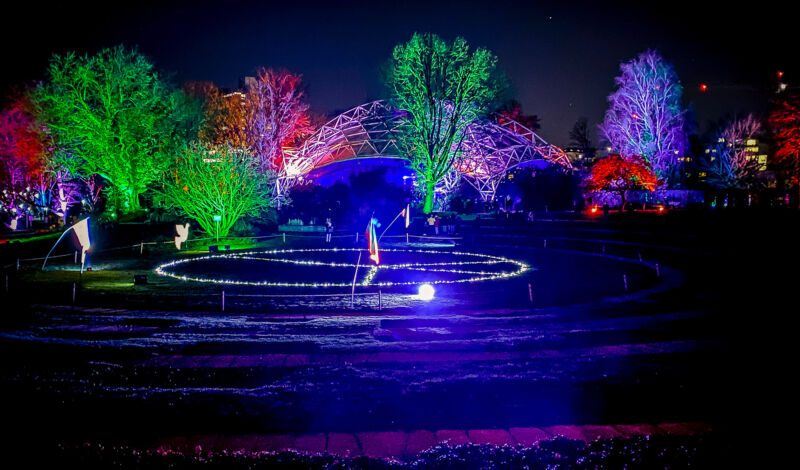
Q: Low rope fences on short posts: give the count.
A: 1